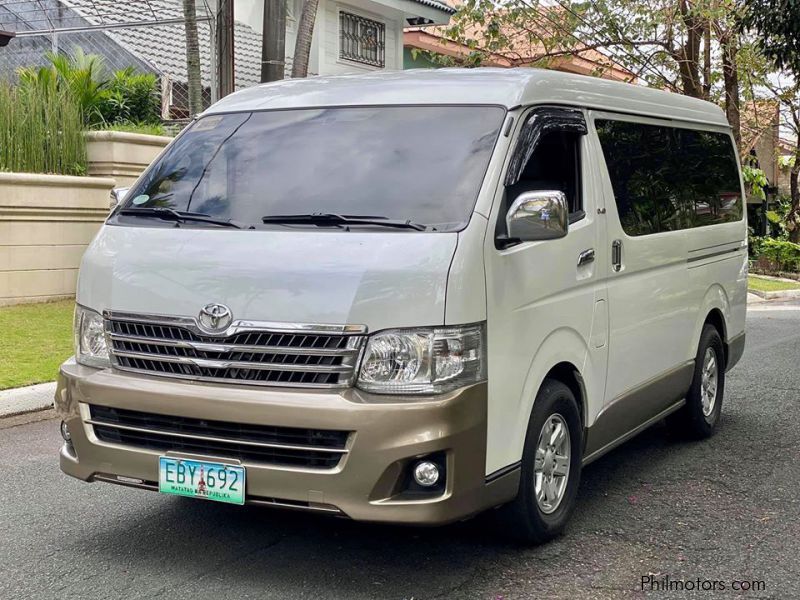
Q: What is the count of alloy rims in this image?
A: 2